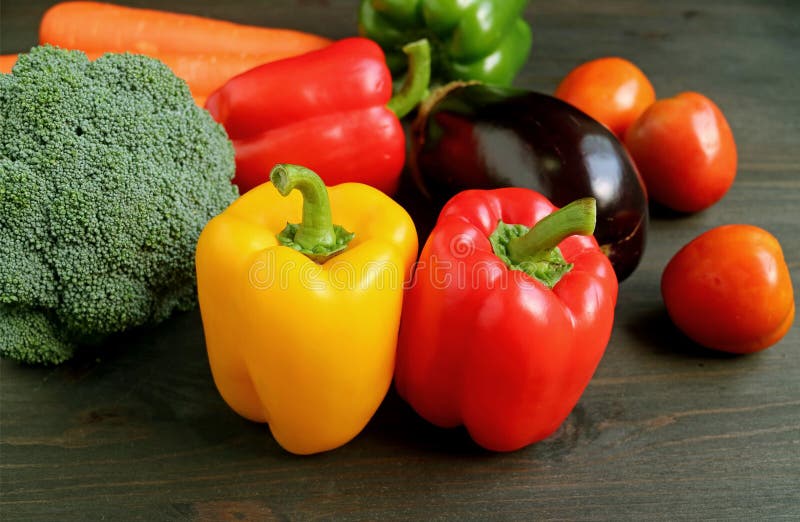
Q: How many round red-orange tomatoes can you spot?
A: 3